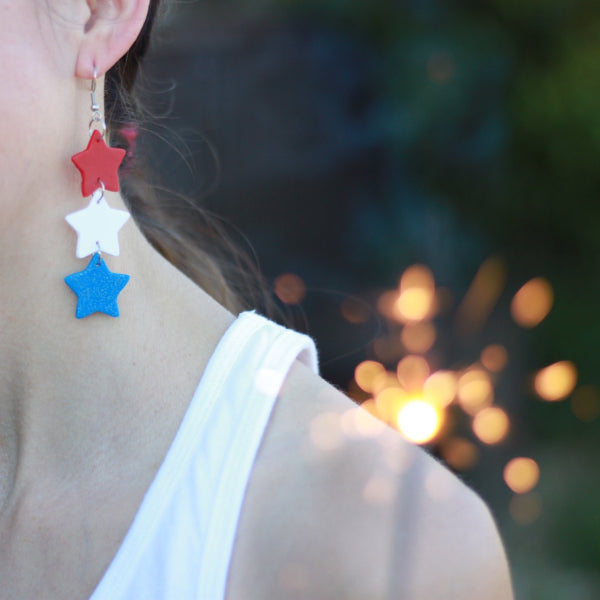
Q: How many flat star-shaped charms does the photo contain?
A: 3